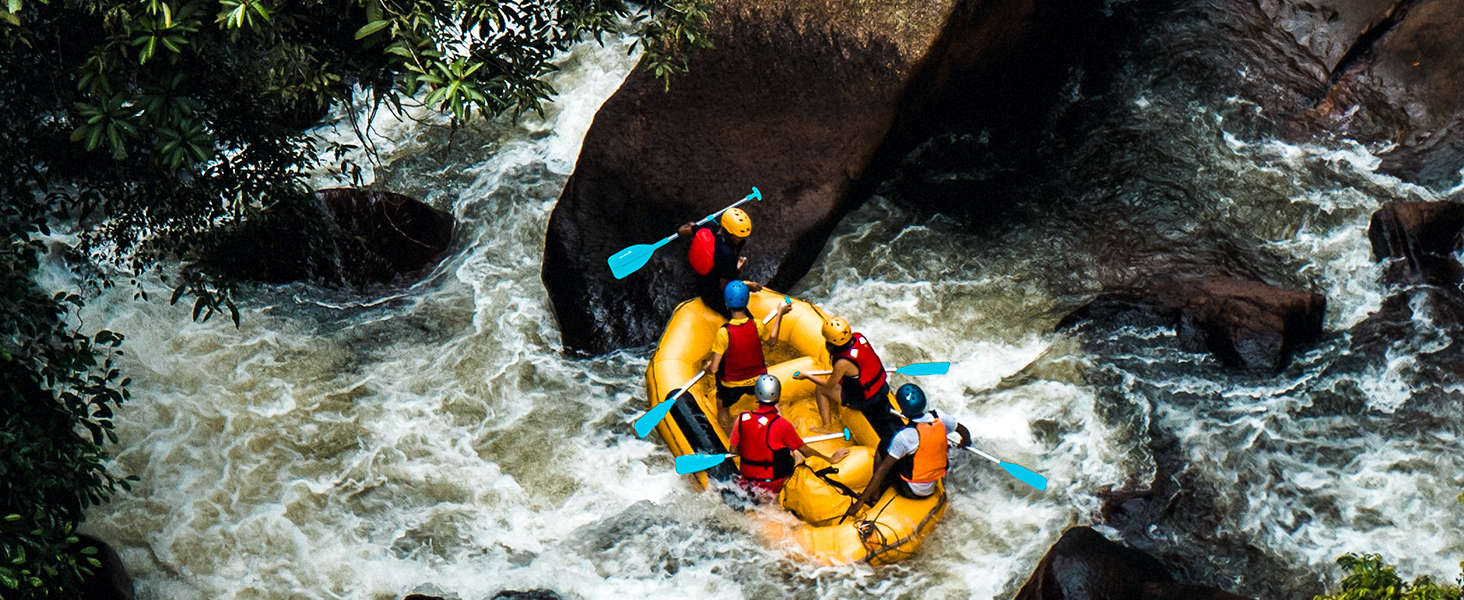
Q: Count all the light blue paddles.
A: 5